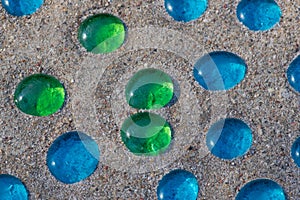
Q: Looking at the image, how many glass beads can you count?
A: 15